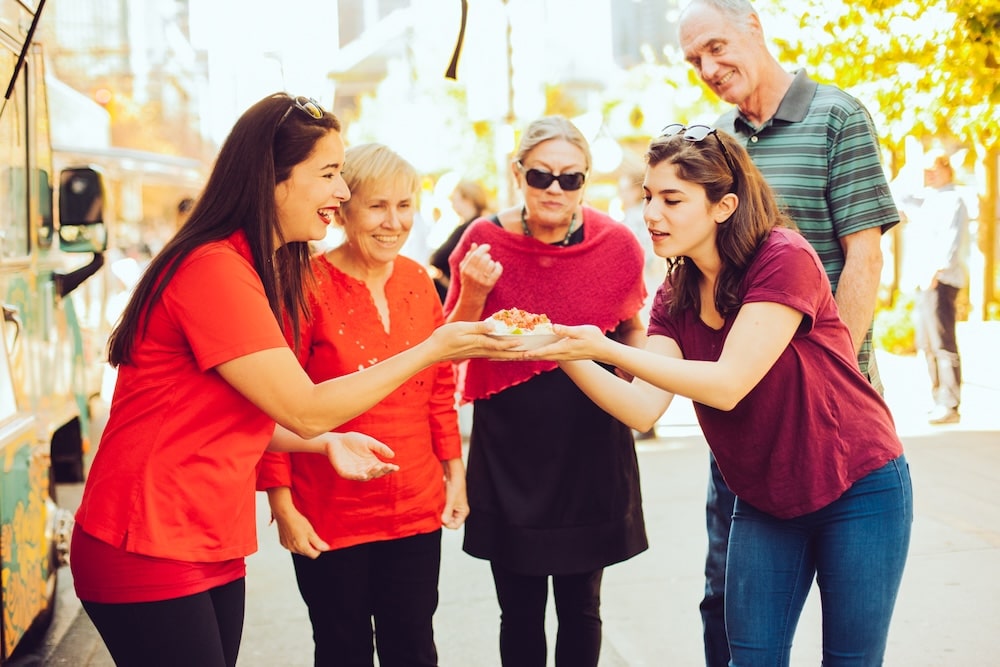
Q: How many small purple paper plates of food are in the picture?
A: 0